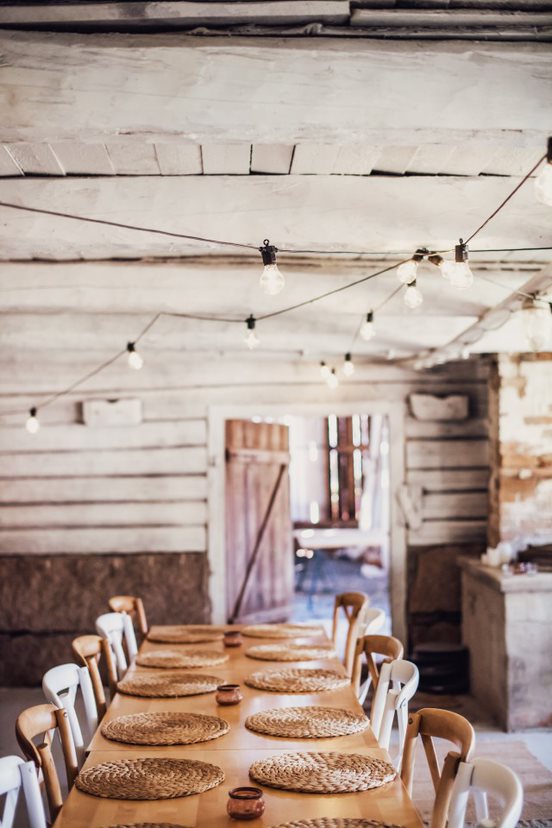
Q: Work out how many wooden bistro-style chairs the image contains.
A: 12